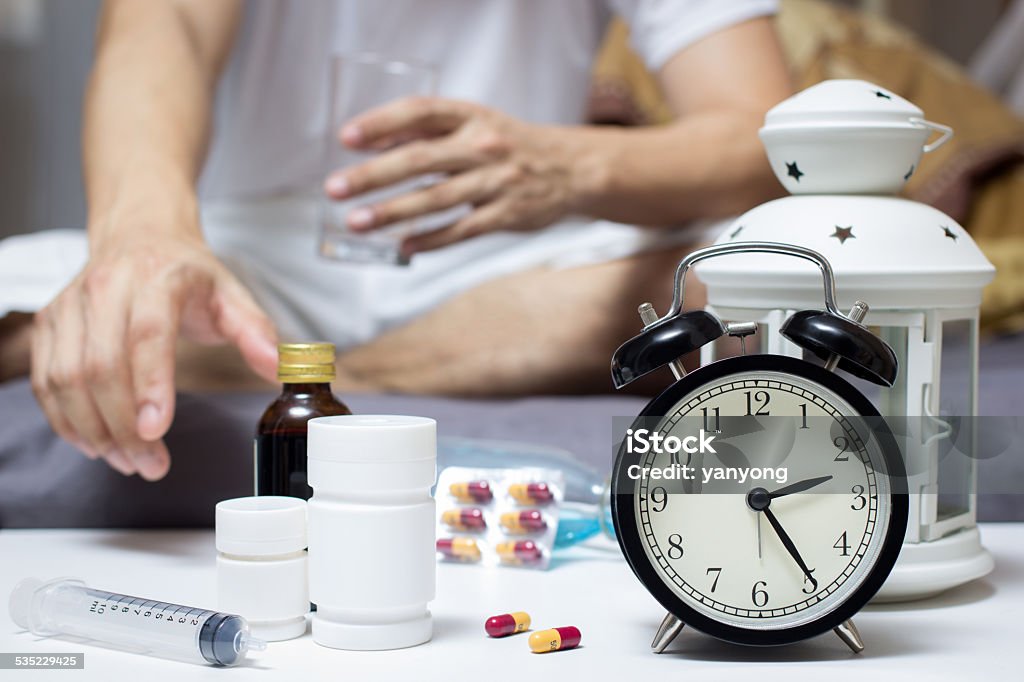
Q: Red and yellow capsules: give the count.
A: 8